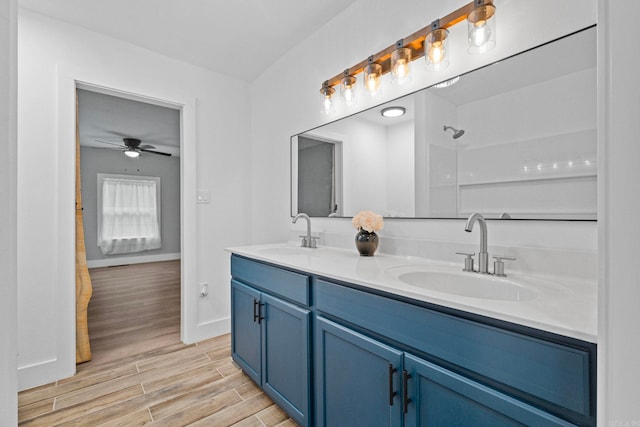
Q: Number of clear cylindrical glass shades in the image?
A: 6